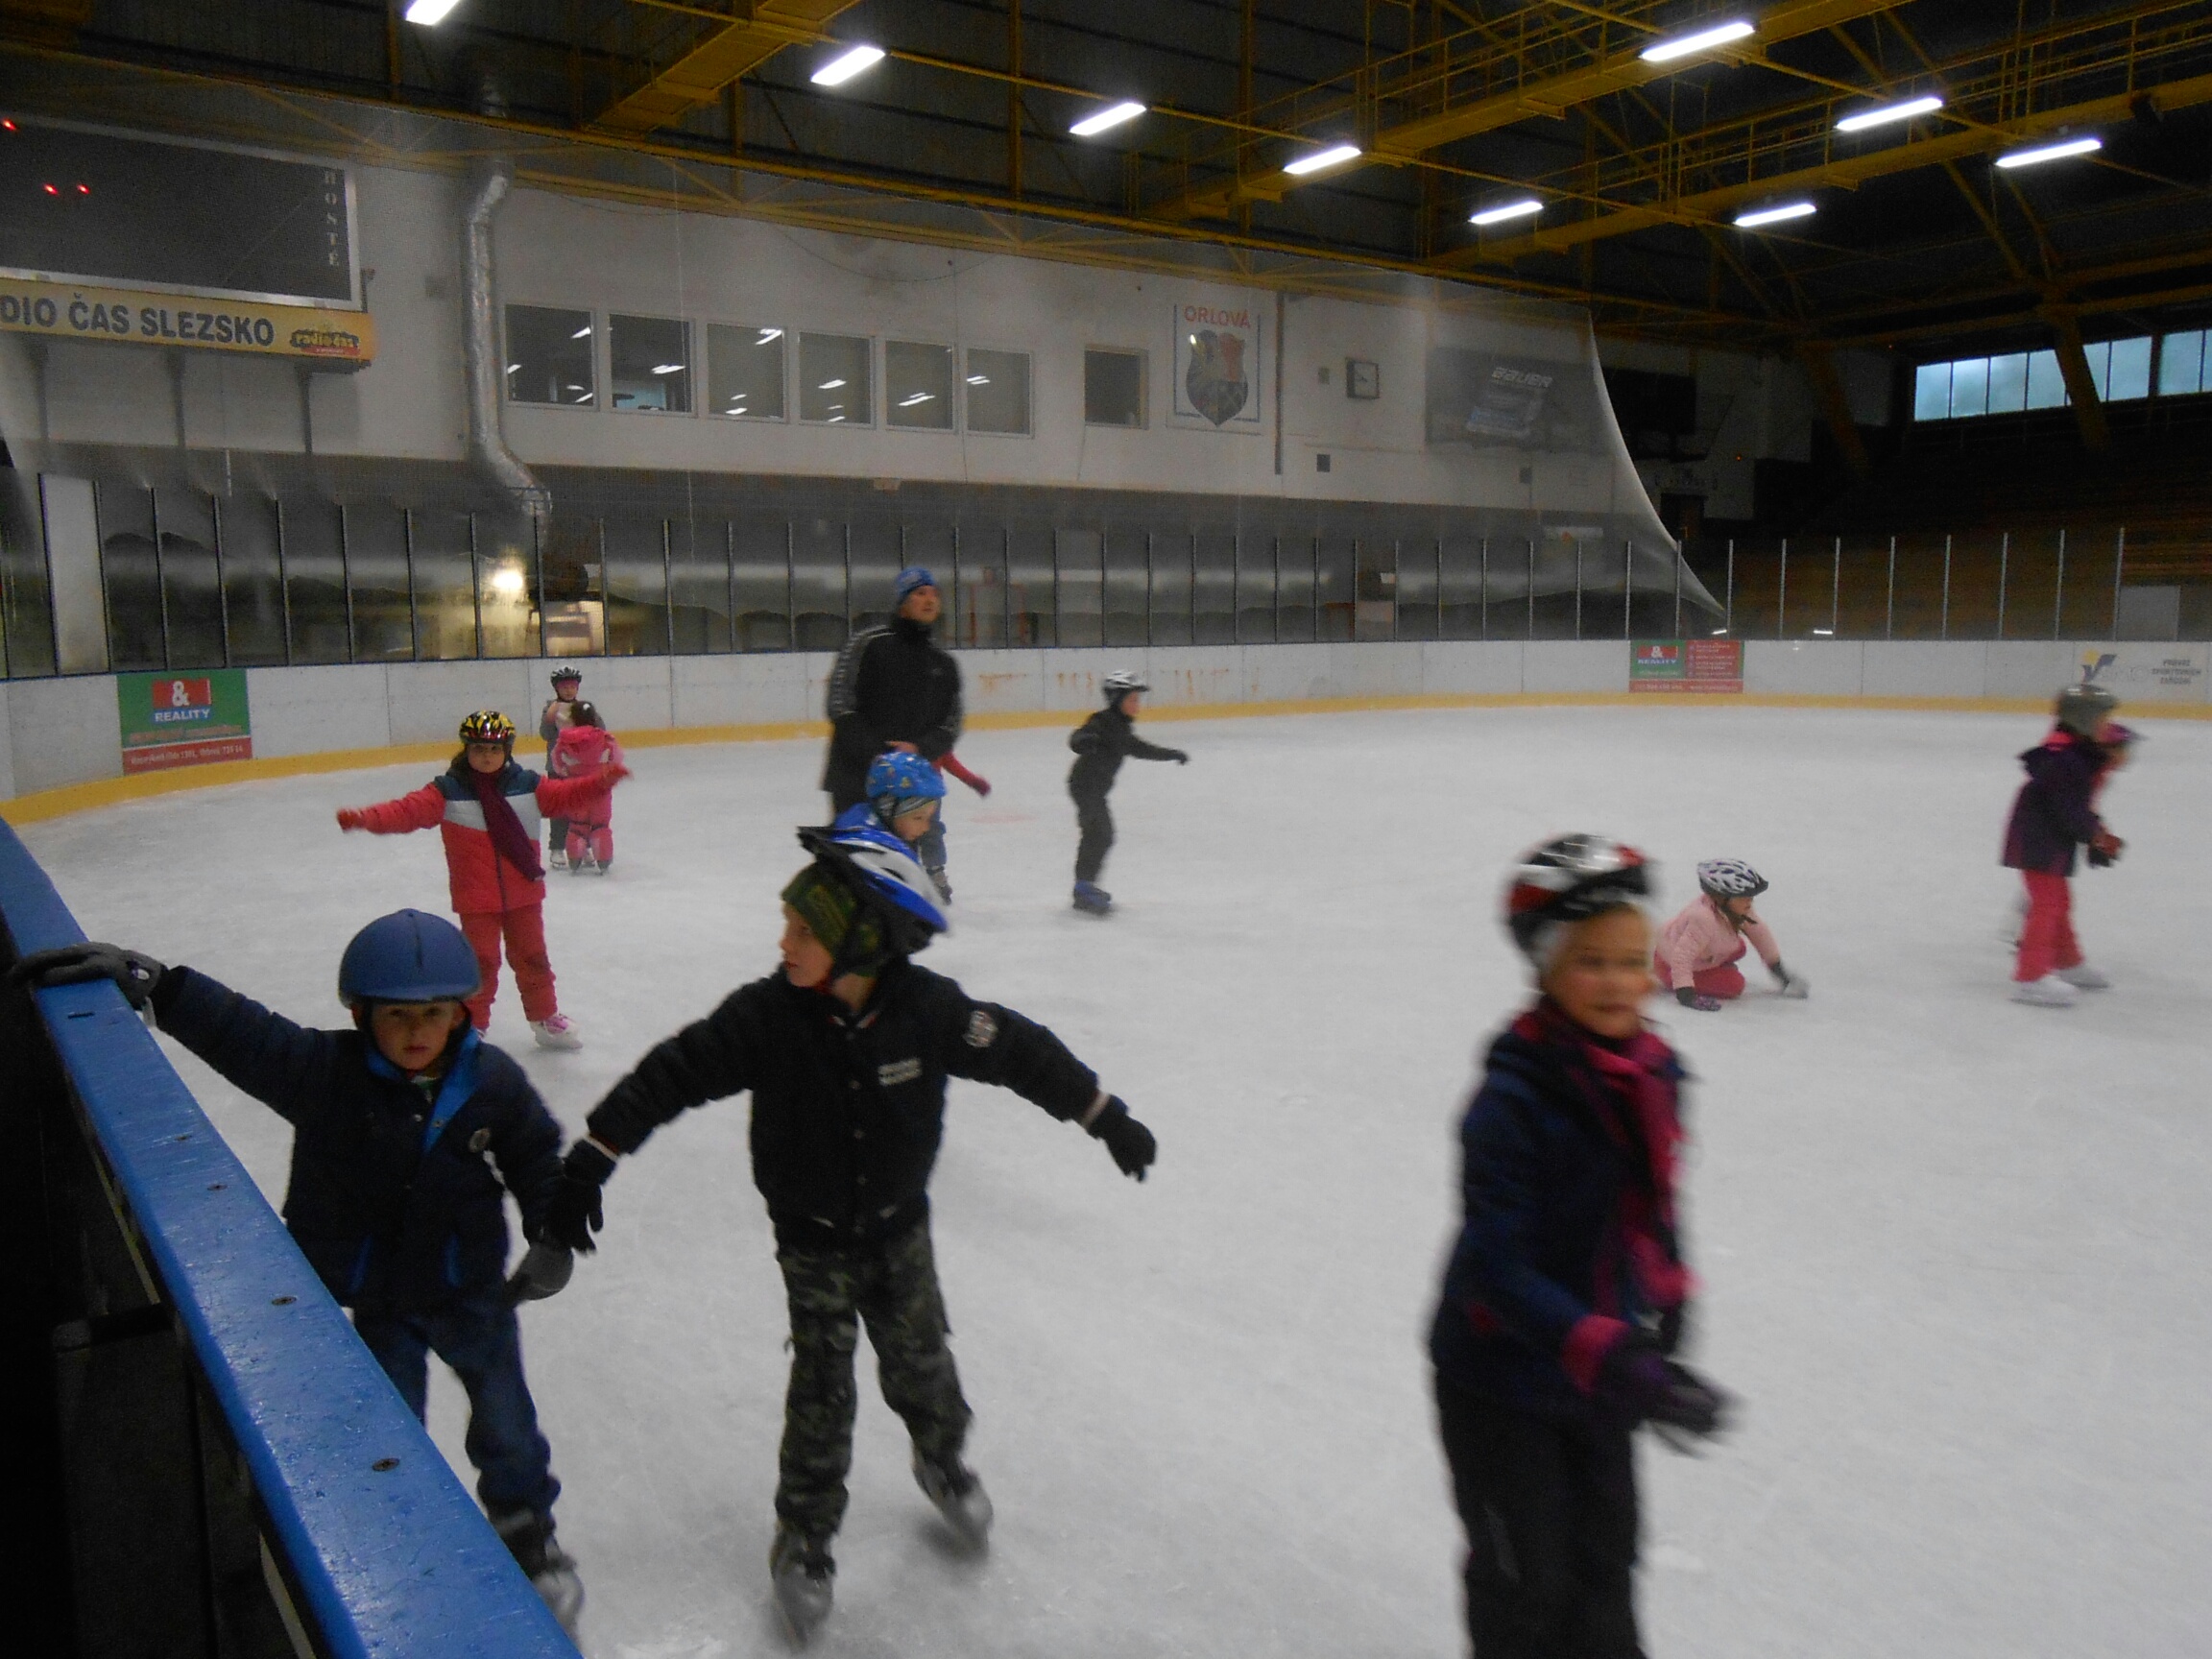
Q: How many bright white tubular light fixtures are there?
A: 9